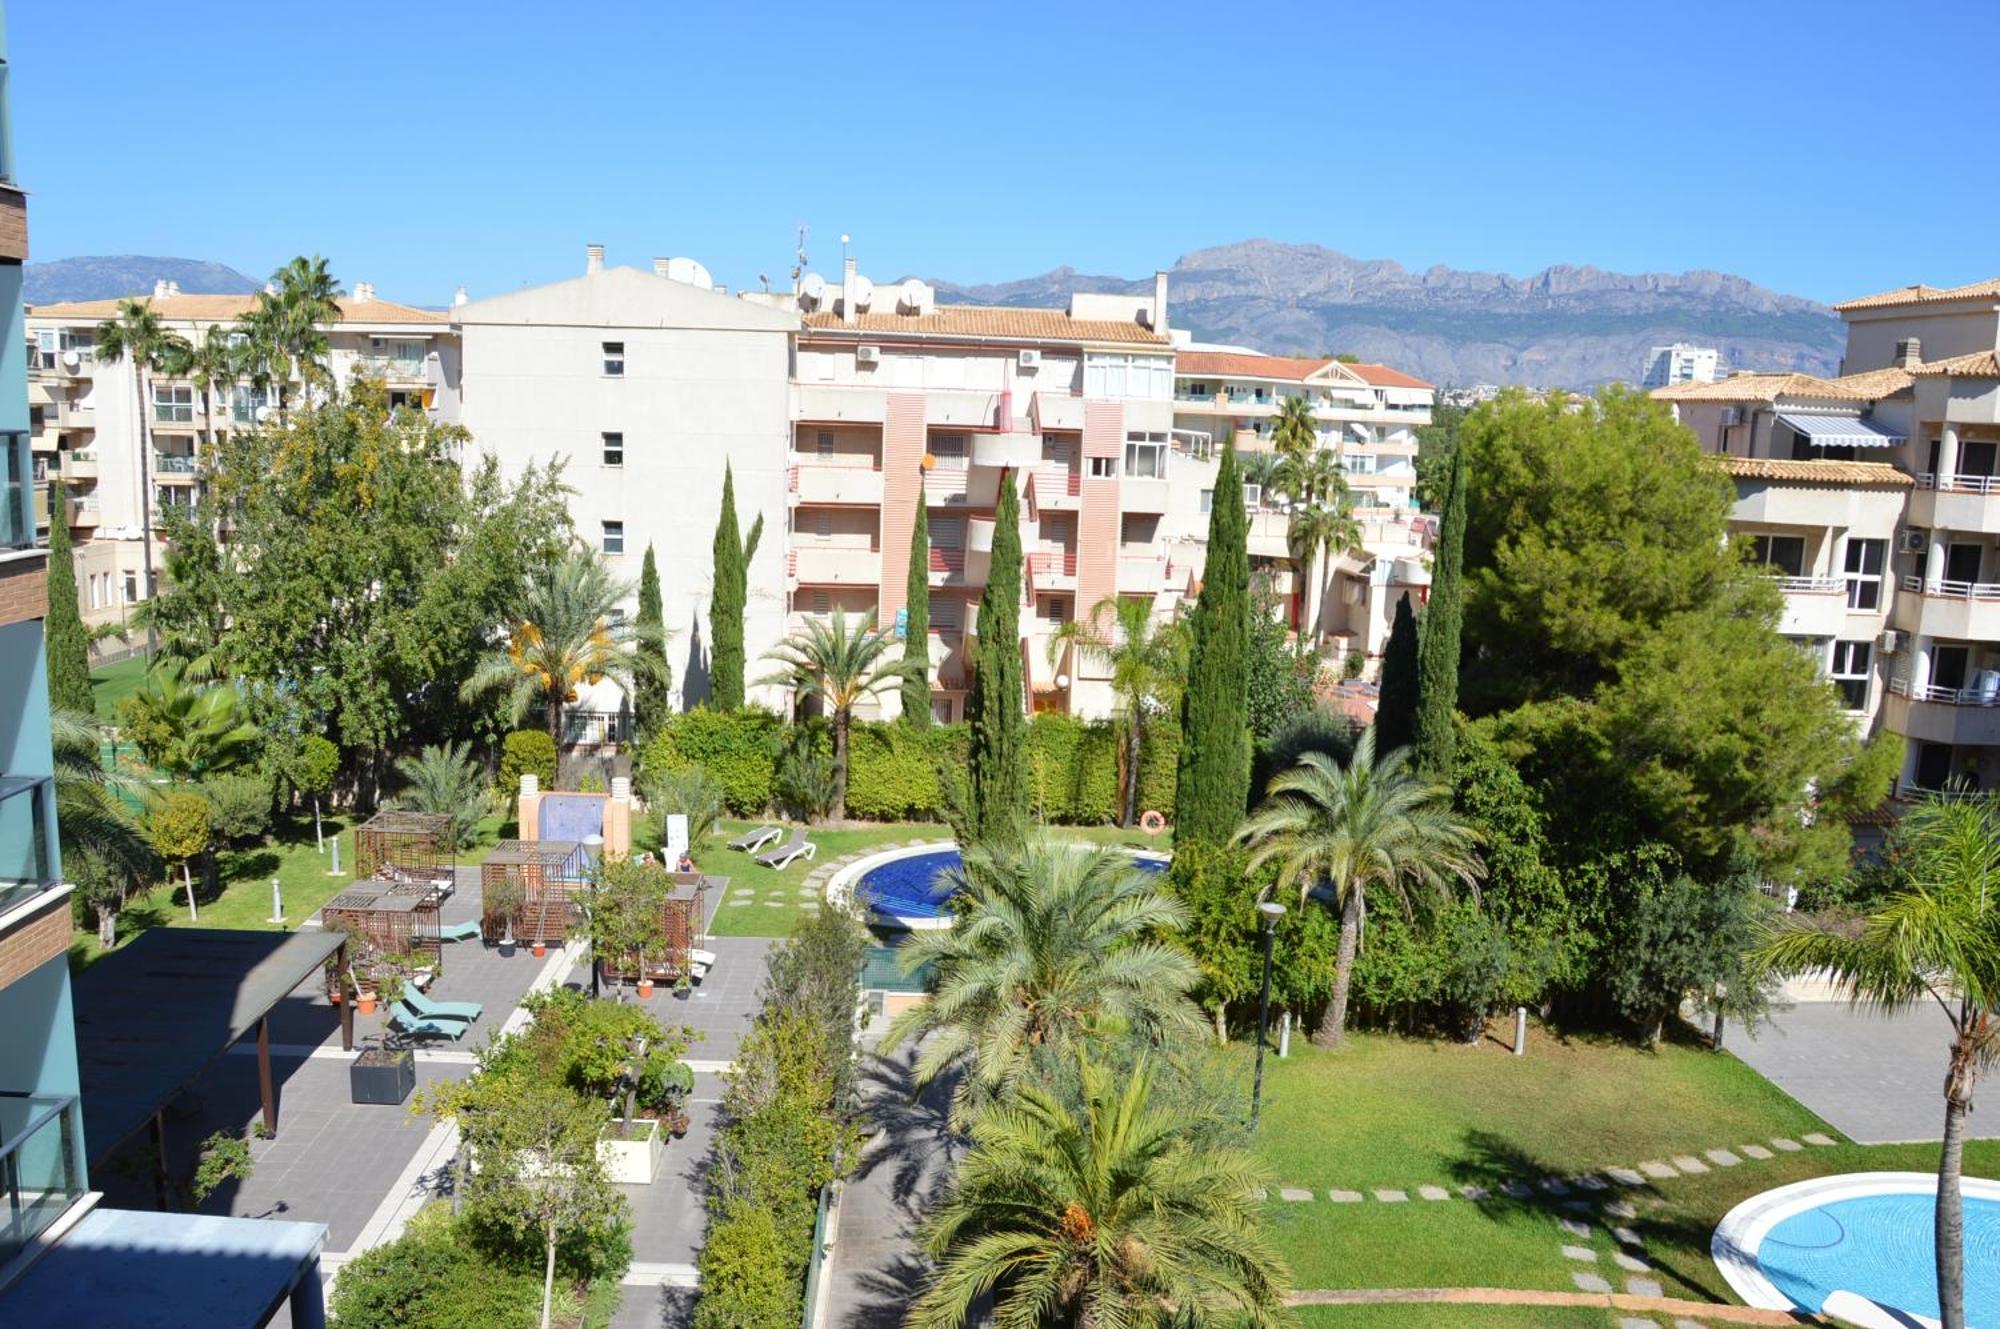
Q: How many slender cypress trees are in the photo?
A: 8